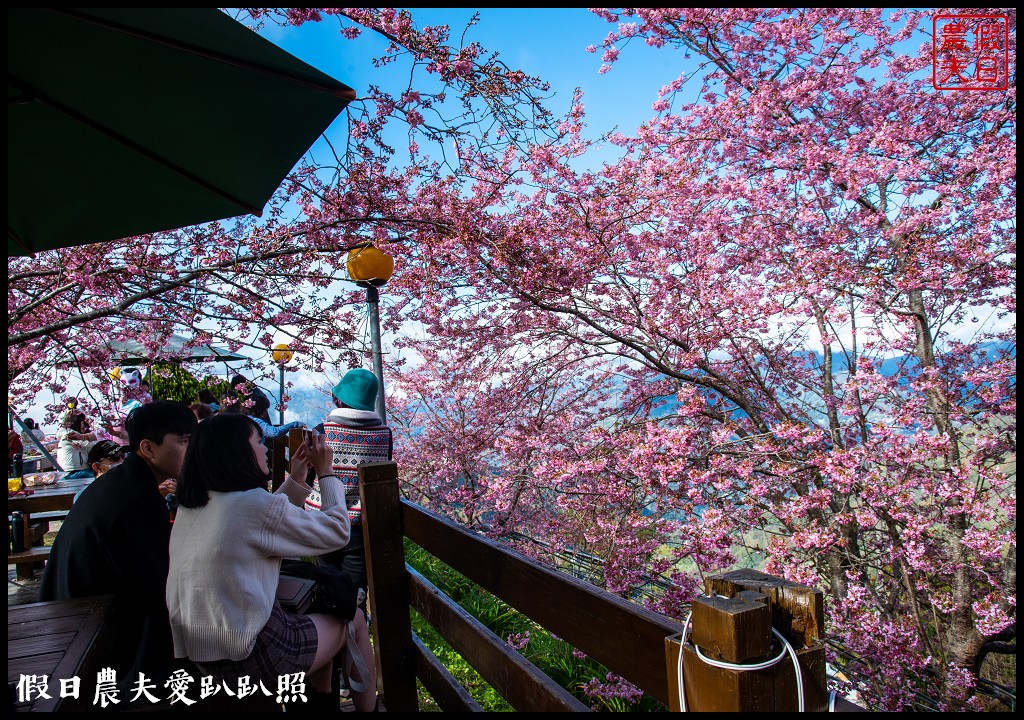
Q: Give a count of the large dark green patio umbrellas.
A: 1